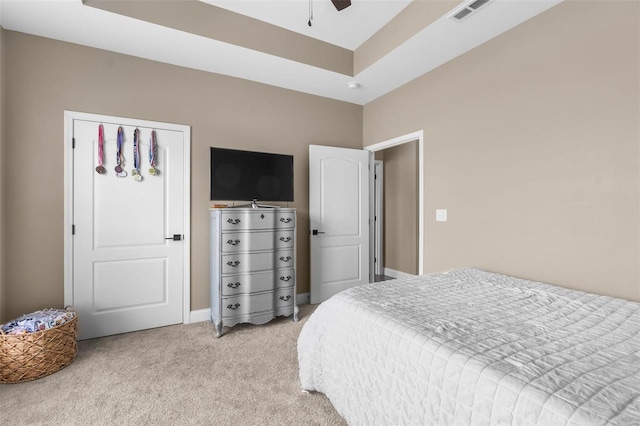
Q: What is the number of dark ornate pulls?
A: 10